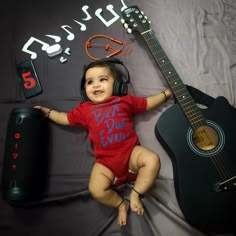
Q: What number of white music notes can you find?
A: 7